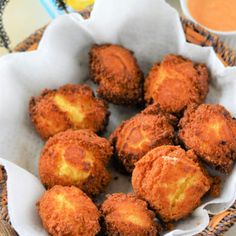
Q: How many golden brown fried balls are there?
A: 9